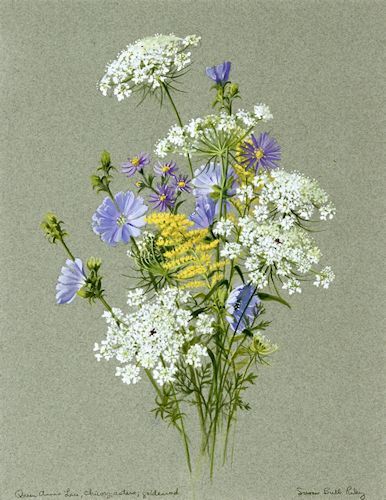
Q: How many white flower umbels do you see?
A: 5